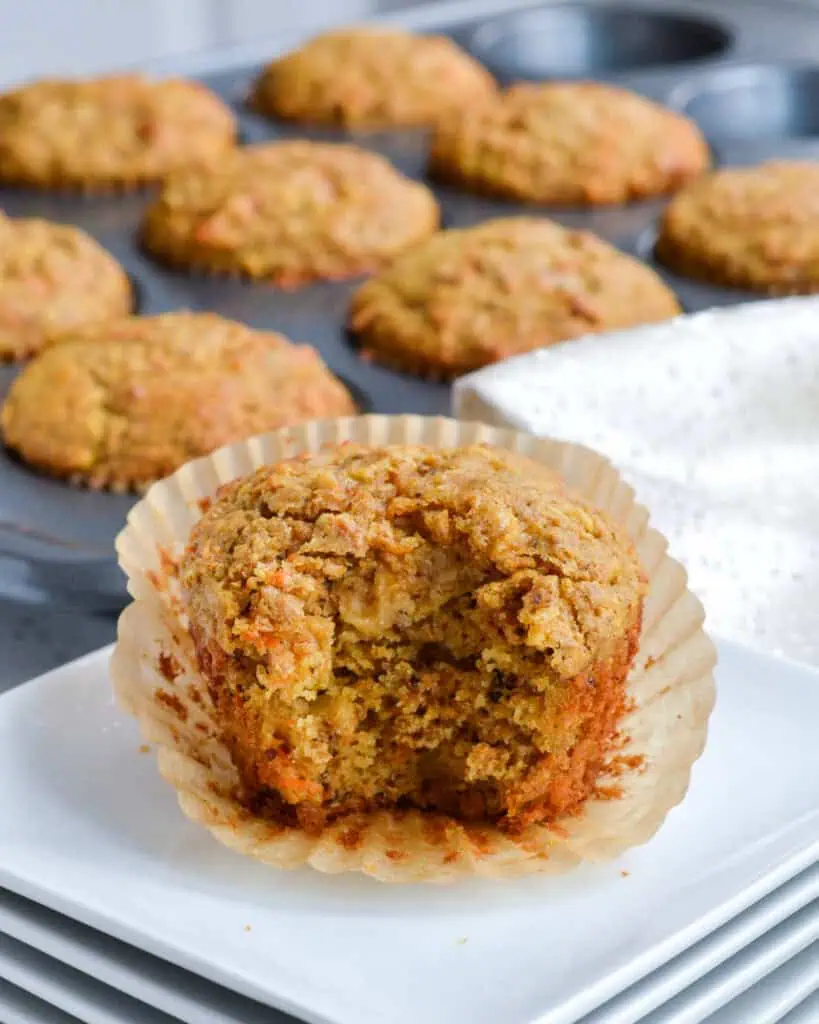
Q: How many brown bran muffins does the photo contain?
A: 9